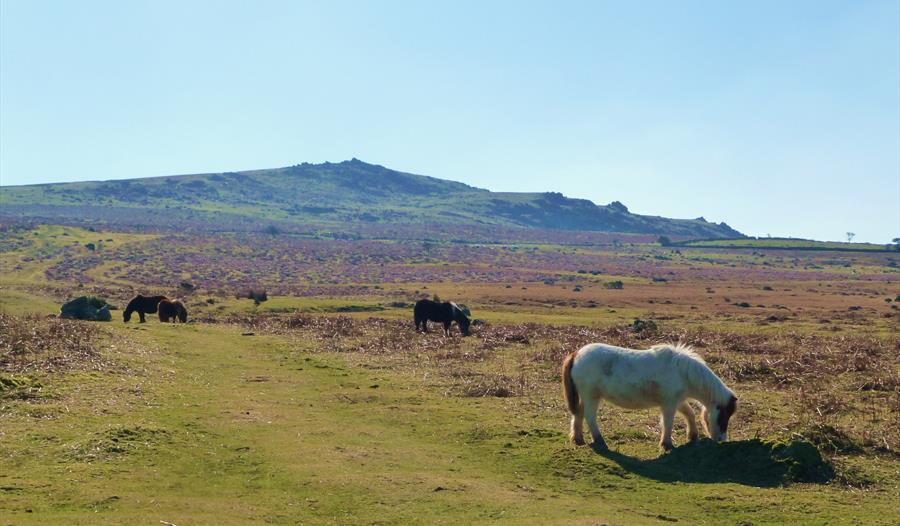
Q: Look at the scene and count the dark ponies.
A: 3